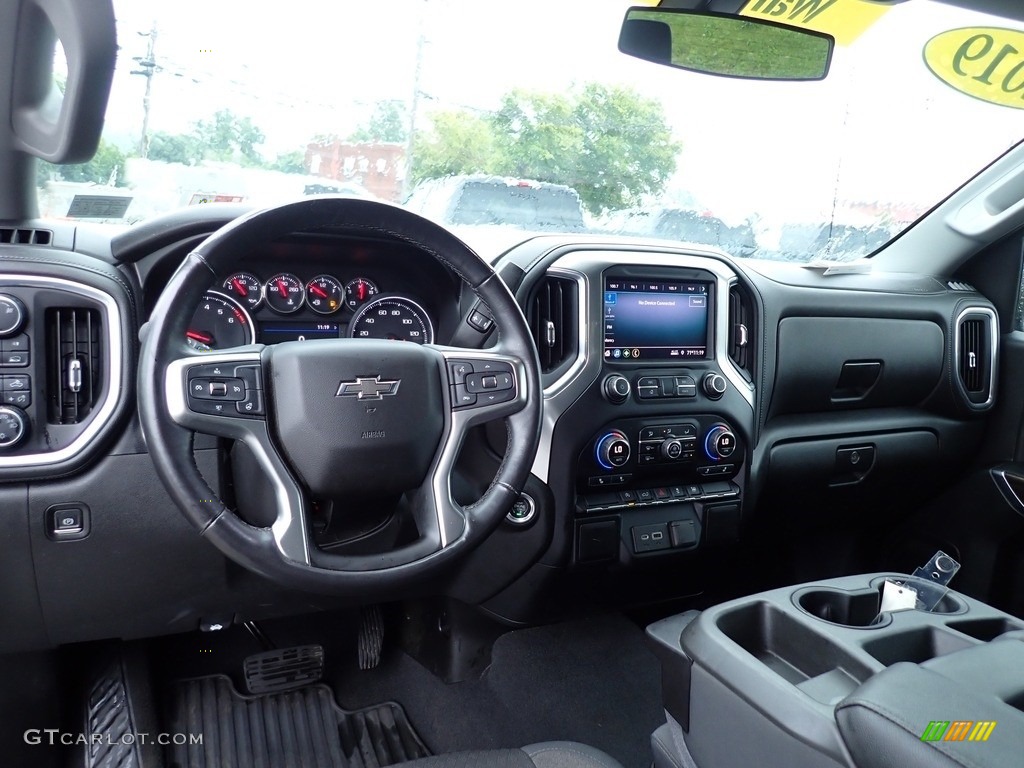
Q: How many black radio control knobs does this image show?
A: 2